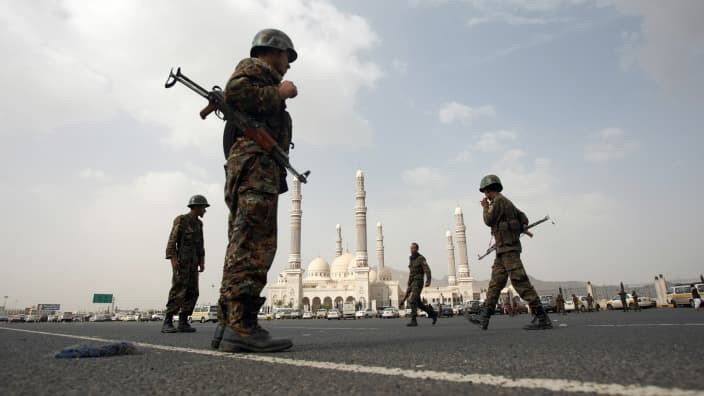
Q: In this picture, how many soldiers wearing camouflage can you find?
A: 4